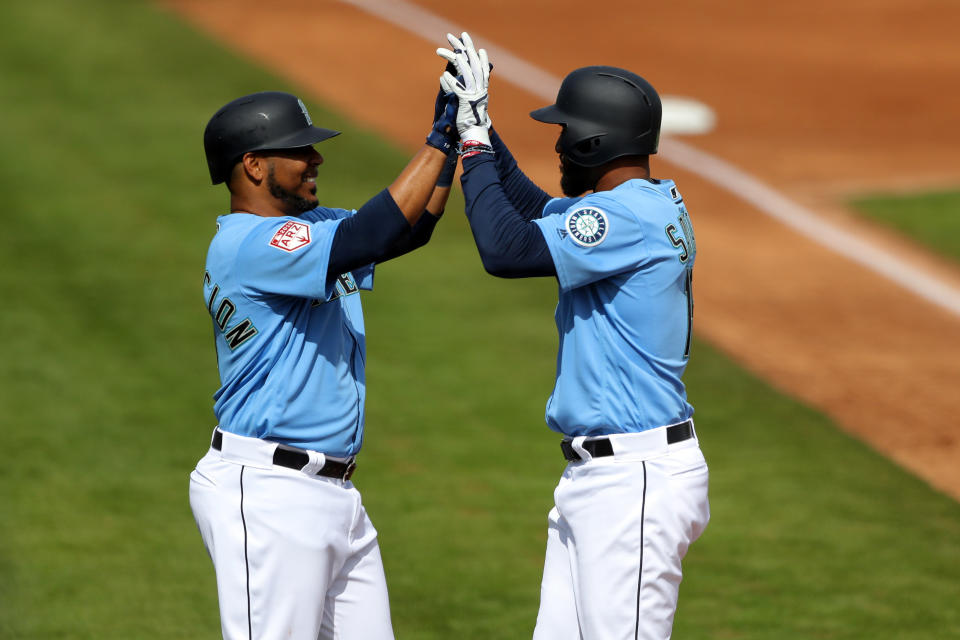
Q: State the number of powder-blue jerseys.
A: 2